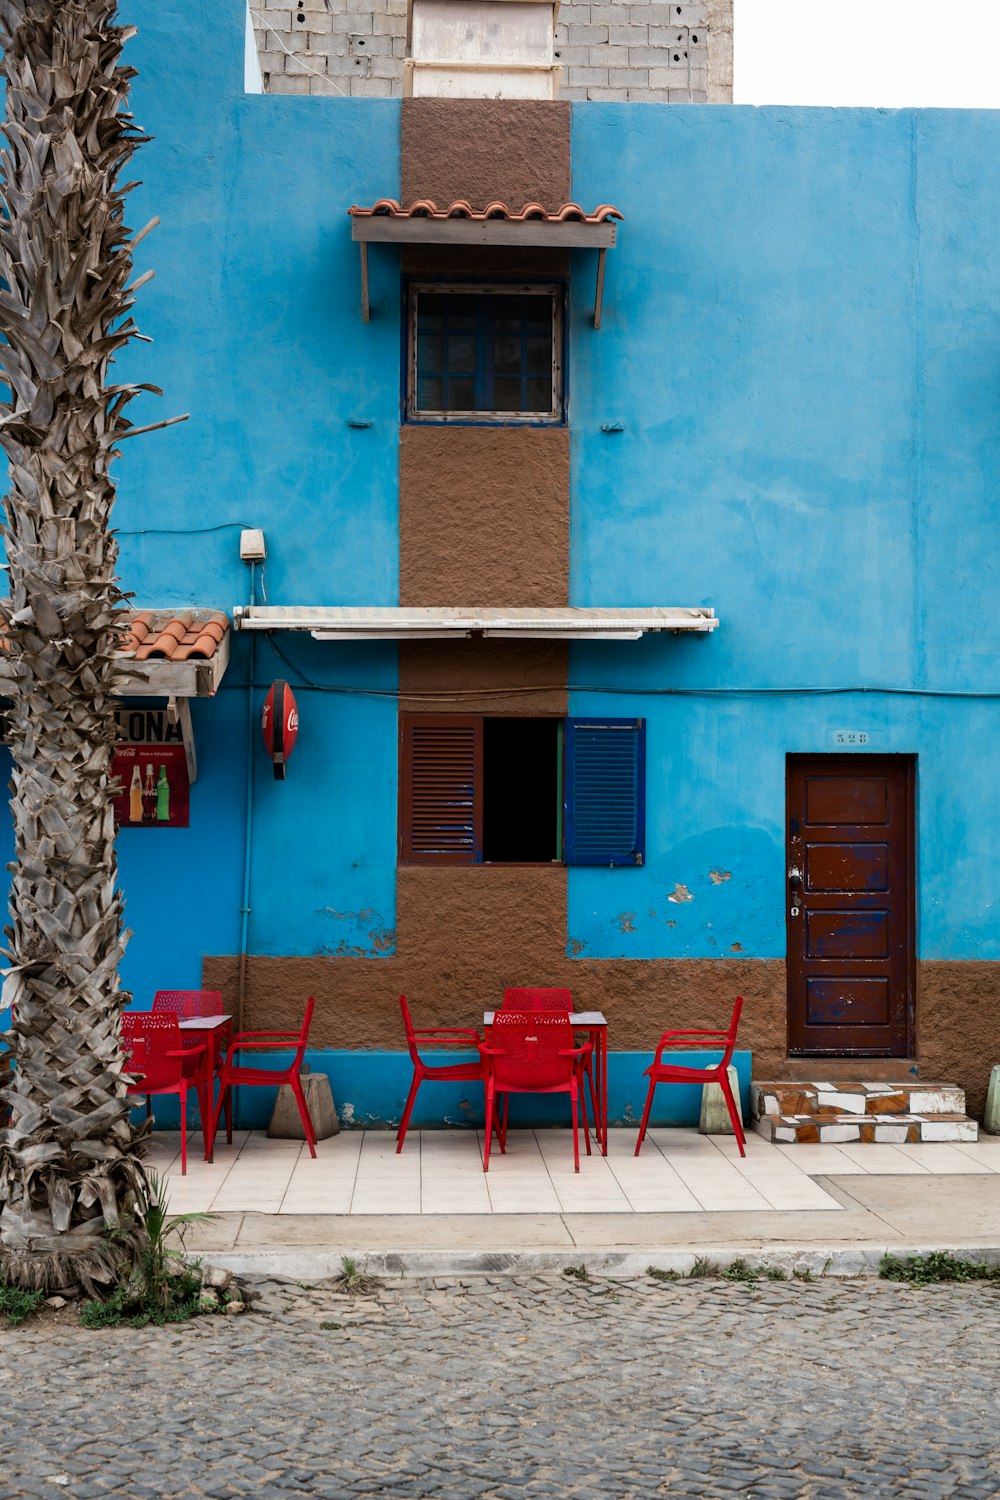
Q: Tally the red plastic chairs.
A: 7